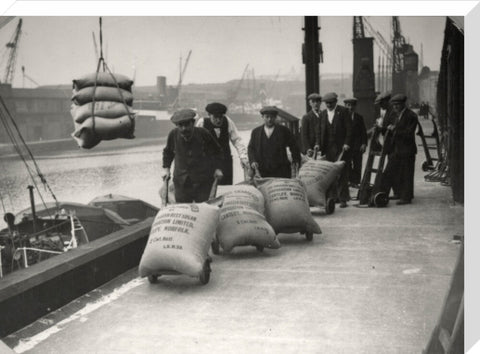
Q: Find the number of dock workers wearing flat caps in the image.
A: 8